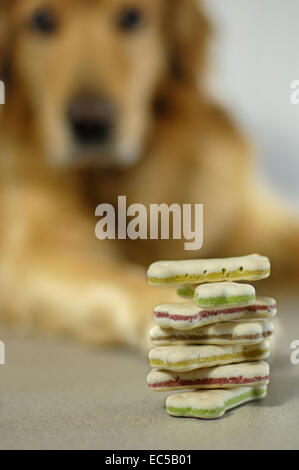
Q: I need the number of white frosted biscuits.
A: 7